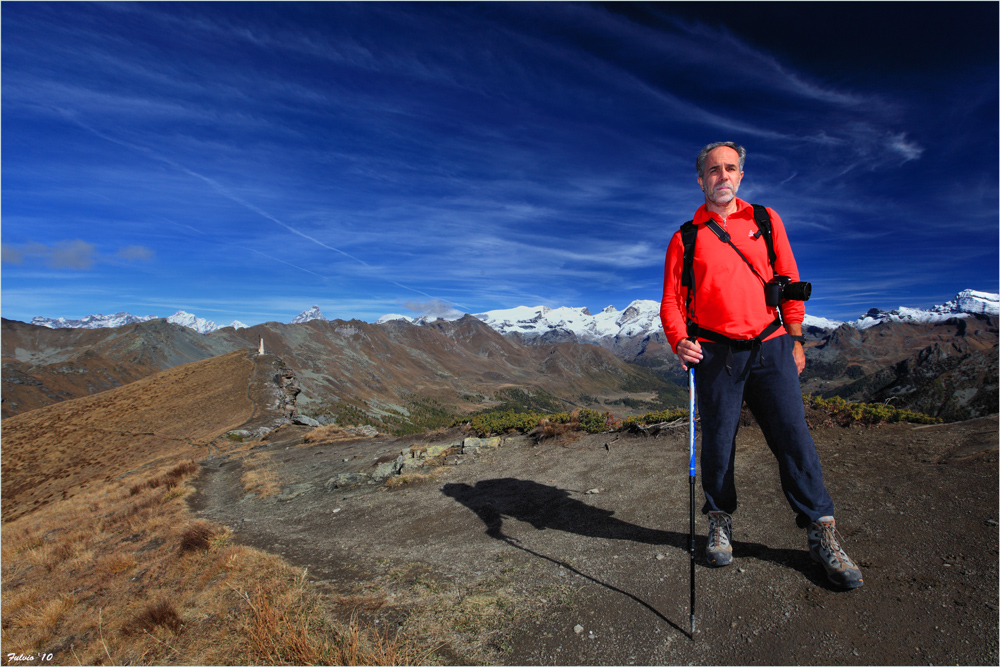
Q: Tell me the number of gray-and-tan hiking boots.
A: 2